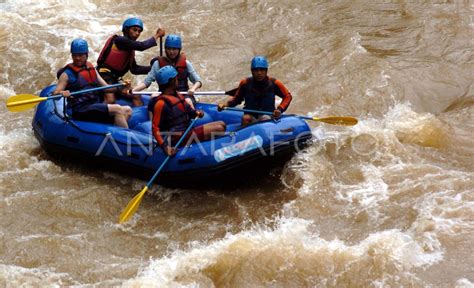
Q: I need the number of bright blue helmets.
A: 5